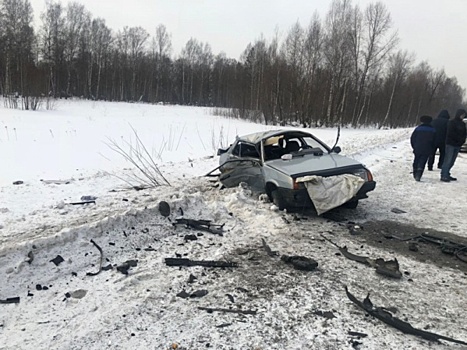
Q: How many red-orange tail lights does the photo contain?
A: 2